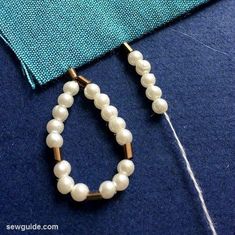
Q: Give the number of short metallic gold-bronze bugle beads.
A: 6